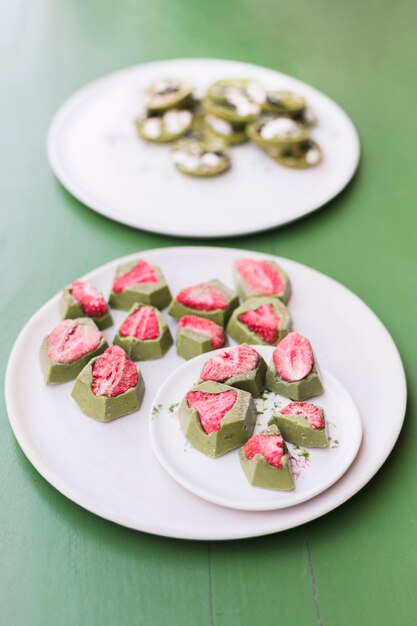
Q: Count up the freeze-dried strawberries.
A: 14